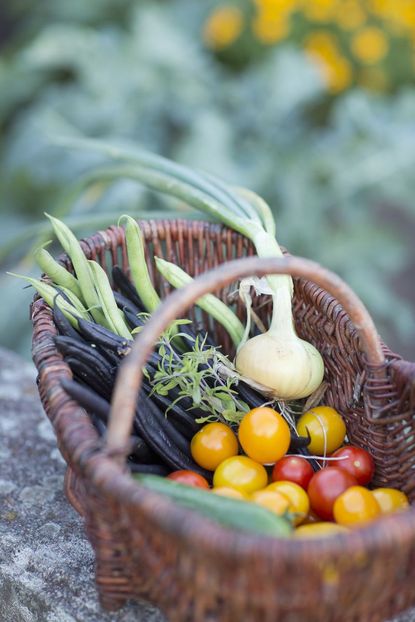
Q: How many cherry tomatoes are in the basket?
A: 14